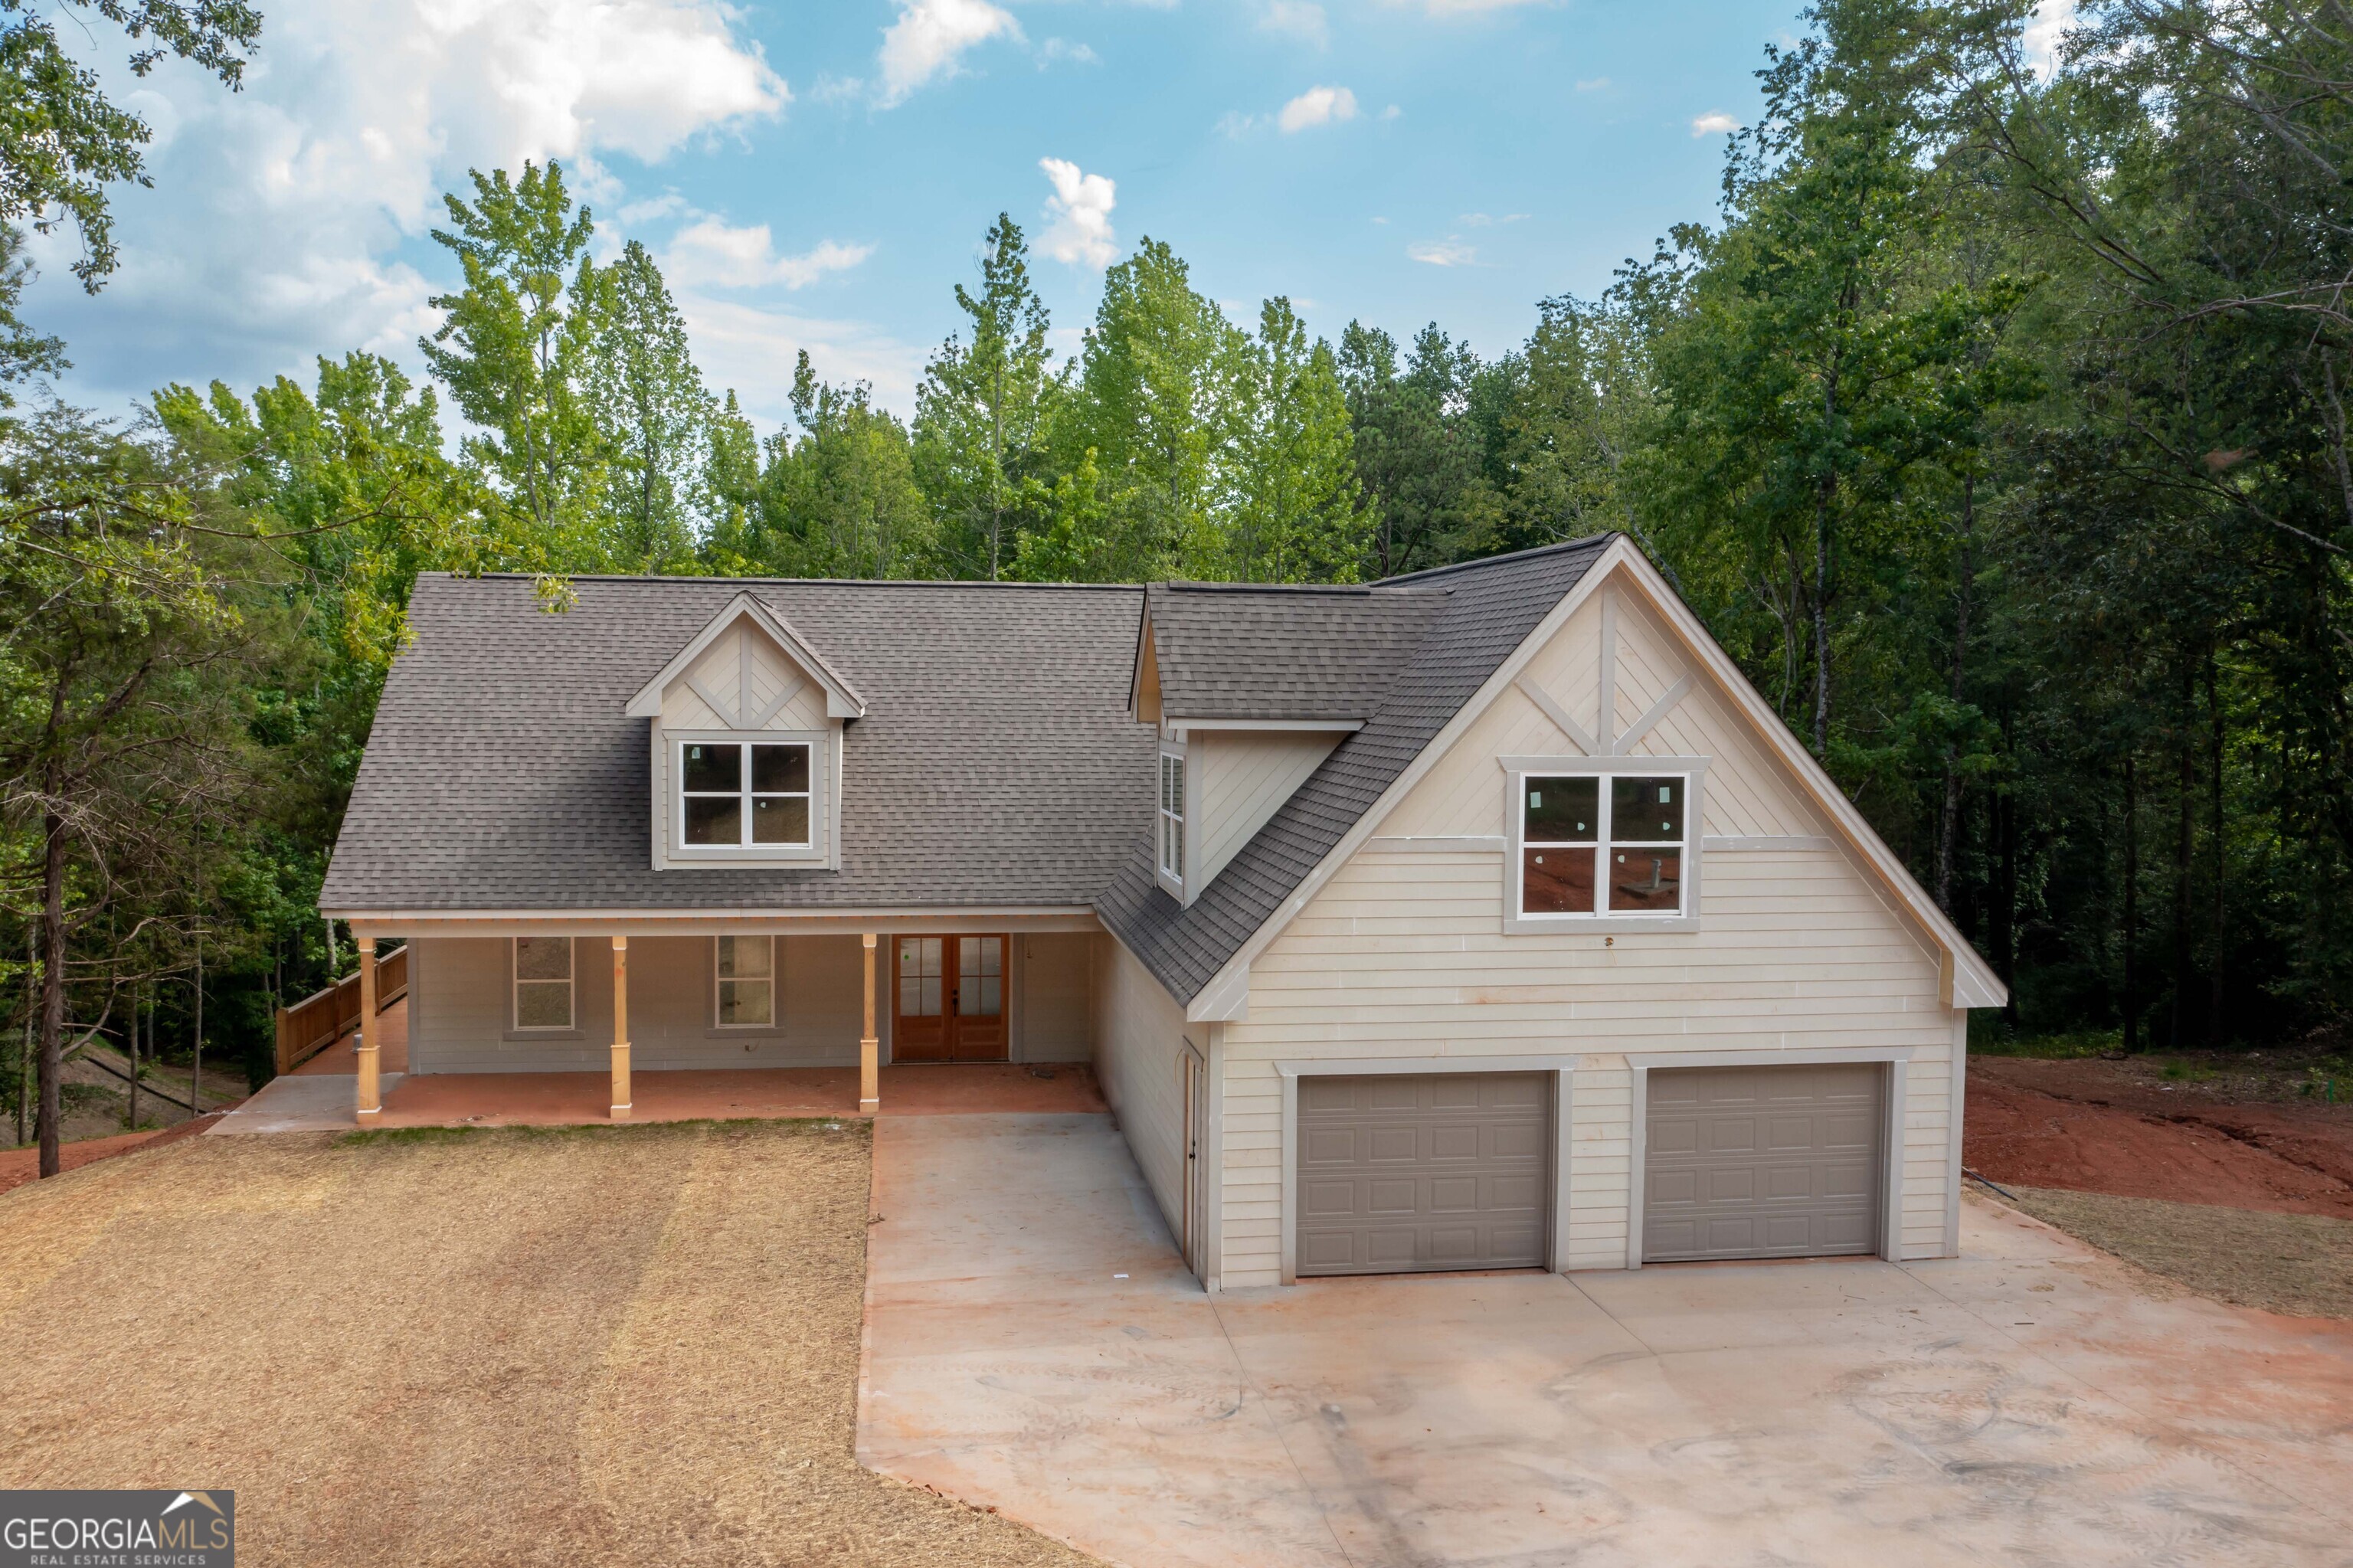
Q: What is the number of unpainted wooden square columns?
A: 3